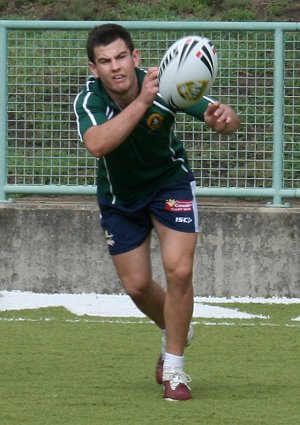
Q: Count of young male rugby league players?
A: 1